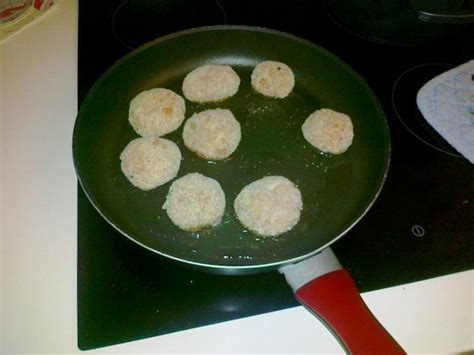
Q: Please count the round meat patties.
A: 8